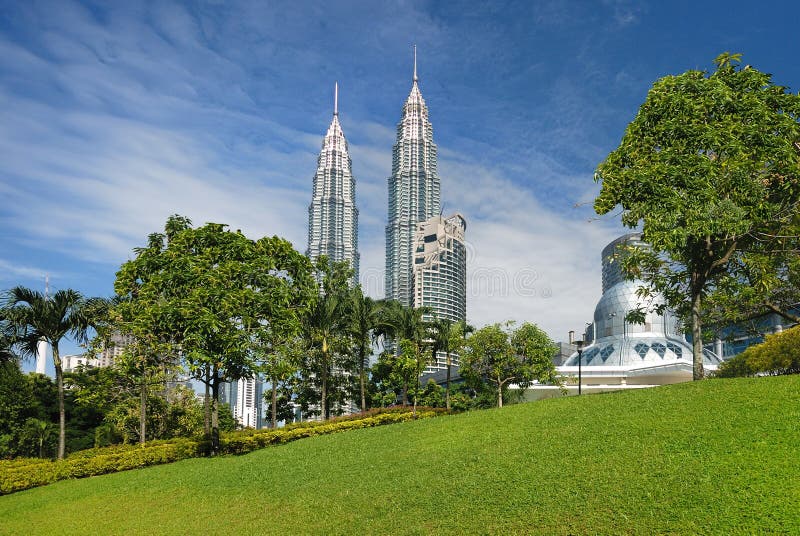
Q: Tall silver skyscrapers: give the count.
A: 2